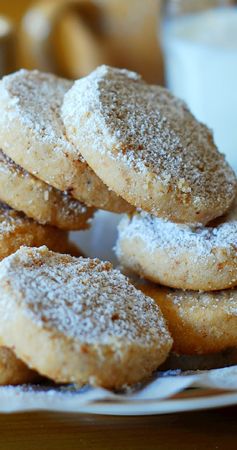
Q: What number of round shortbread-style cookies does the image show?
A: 8